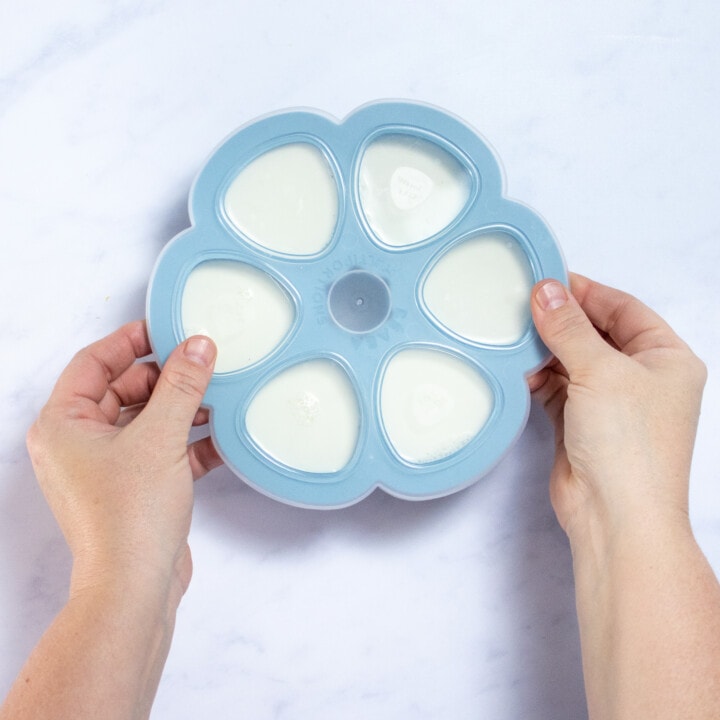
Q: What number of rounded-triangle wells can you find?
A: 6